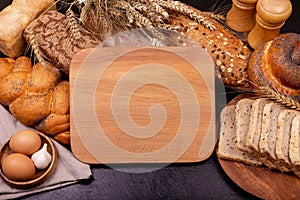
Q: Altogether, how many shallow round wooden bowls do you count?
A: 1